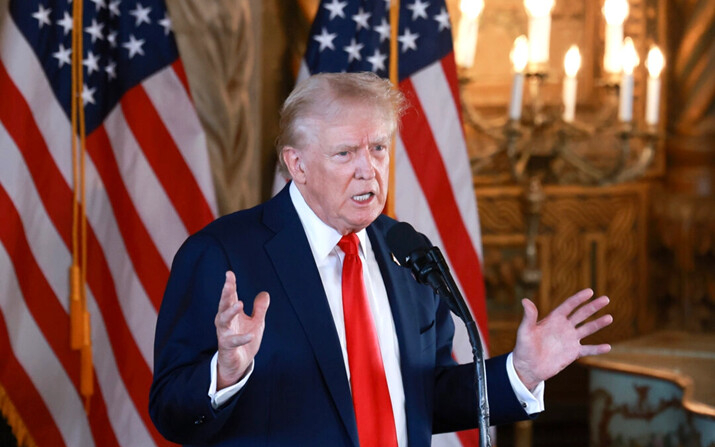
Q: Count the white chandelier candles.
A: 7